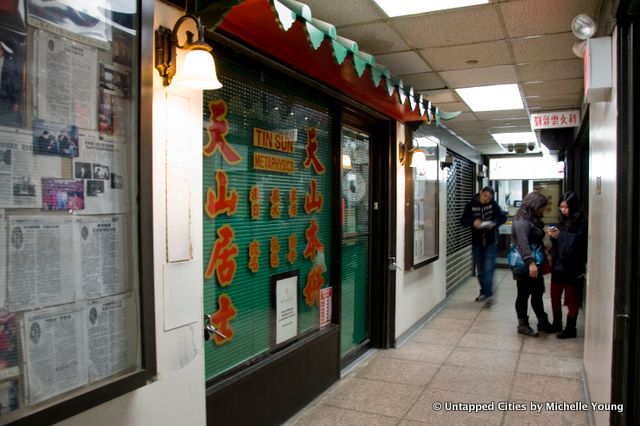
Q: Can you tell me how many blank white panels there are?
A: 2